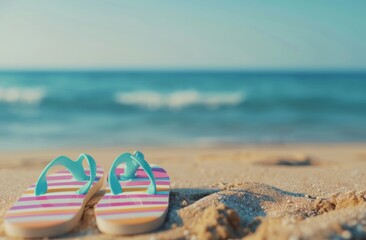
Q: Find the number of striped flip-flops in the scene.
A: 2